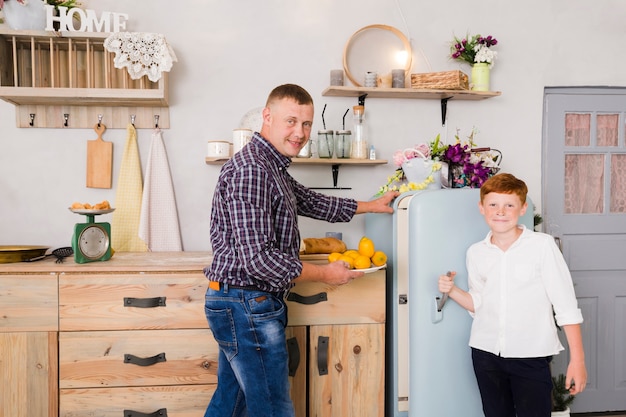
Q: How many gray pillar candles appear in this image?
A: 2